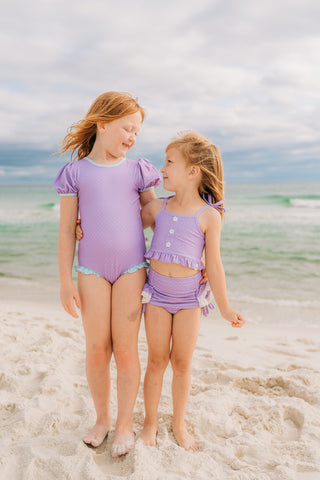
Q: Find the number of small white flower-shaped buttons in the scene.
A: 3